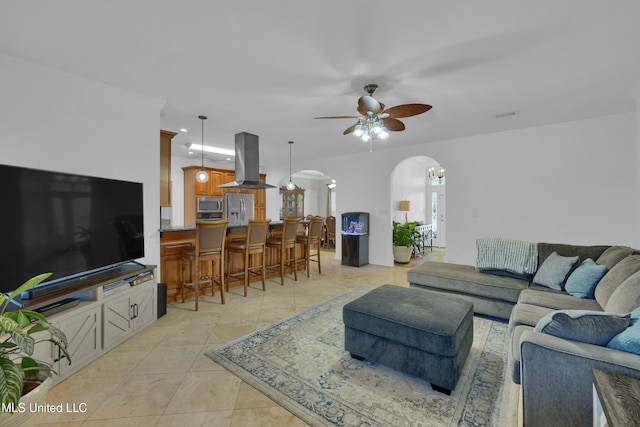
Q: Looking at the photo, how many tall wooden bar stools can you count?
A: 4